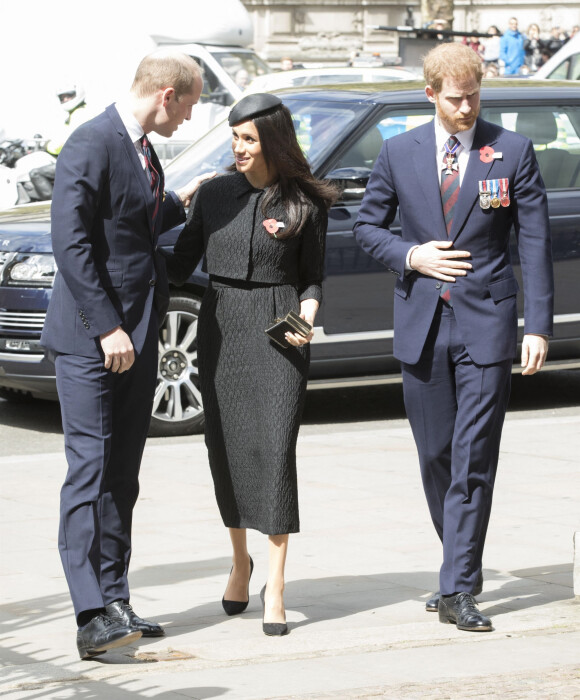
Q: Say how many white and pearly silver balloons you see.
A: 0